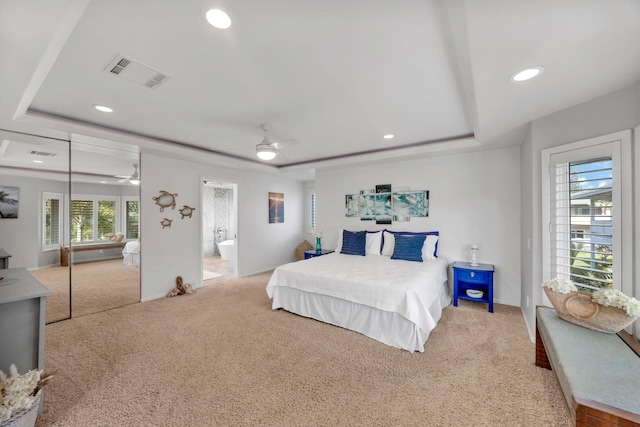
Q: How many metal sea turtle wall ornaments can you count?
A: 3